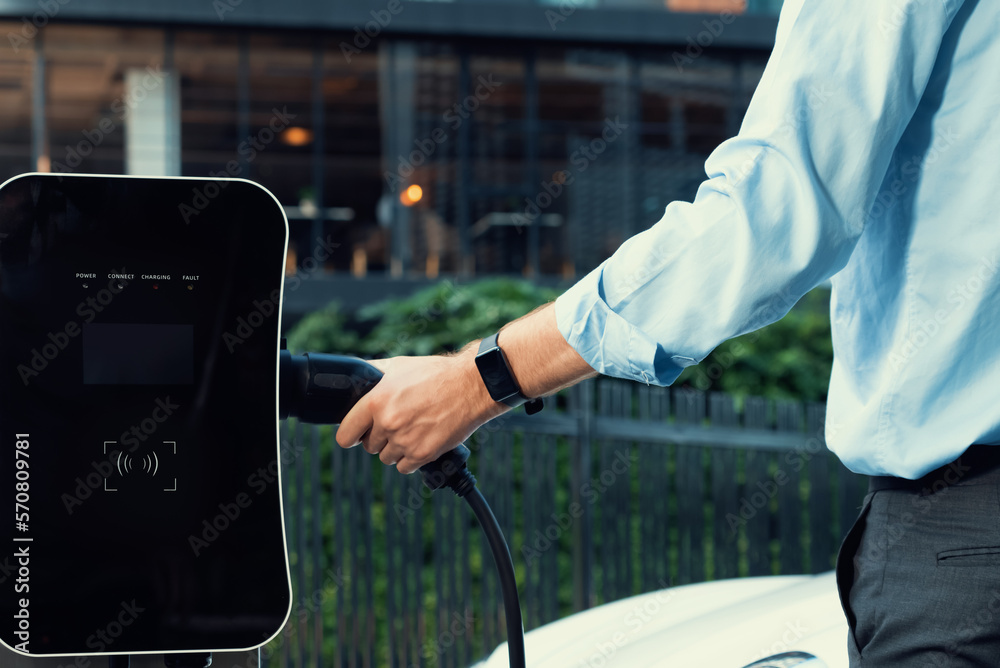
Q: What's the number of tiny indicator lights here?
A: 4